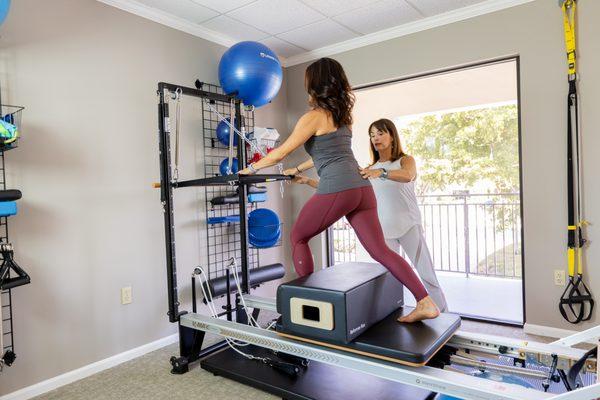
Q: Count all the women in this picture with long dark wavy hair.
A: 1